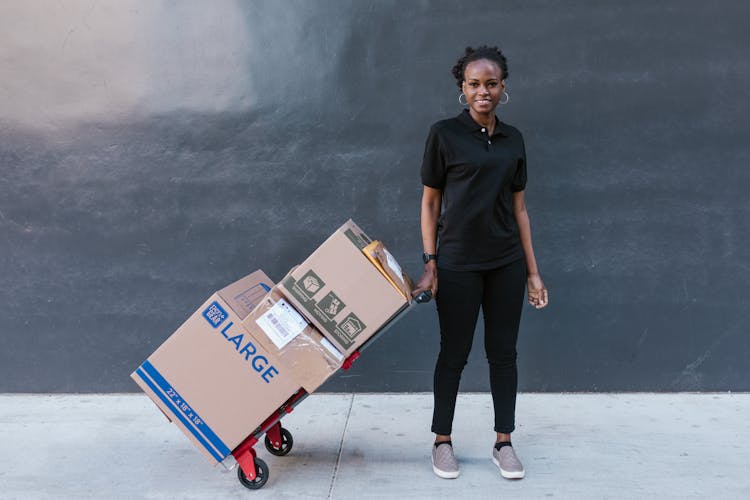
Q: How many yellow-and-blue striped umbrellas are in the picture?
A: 0